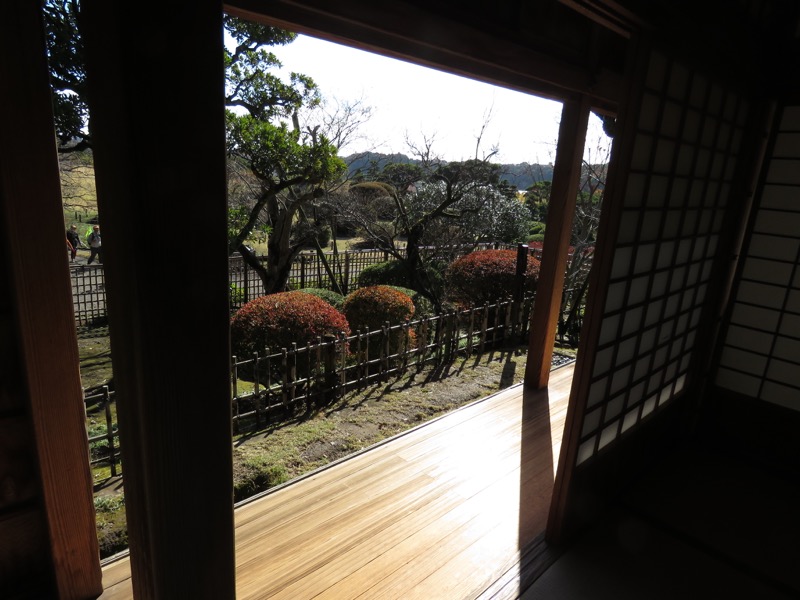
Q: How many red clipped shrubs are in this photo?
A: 3